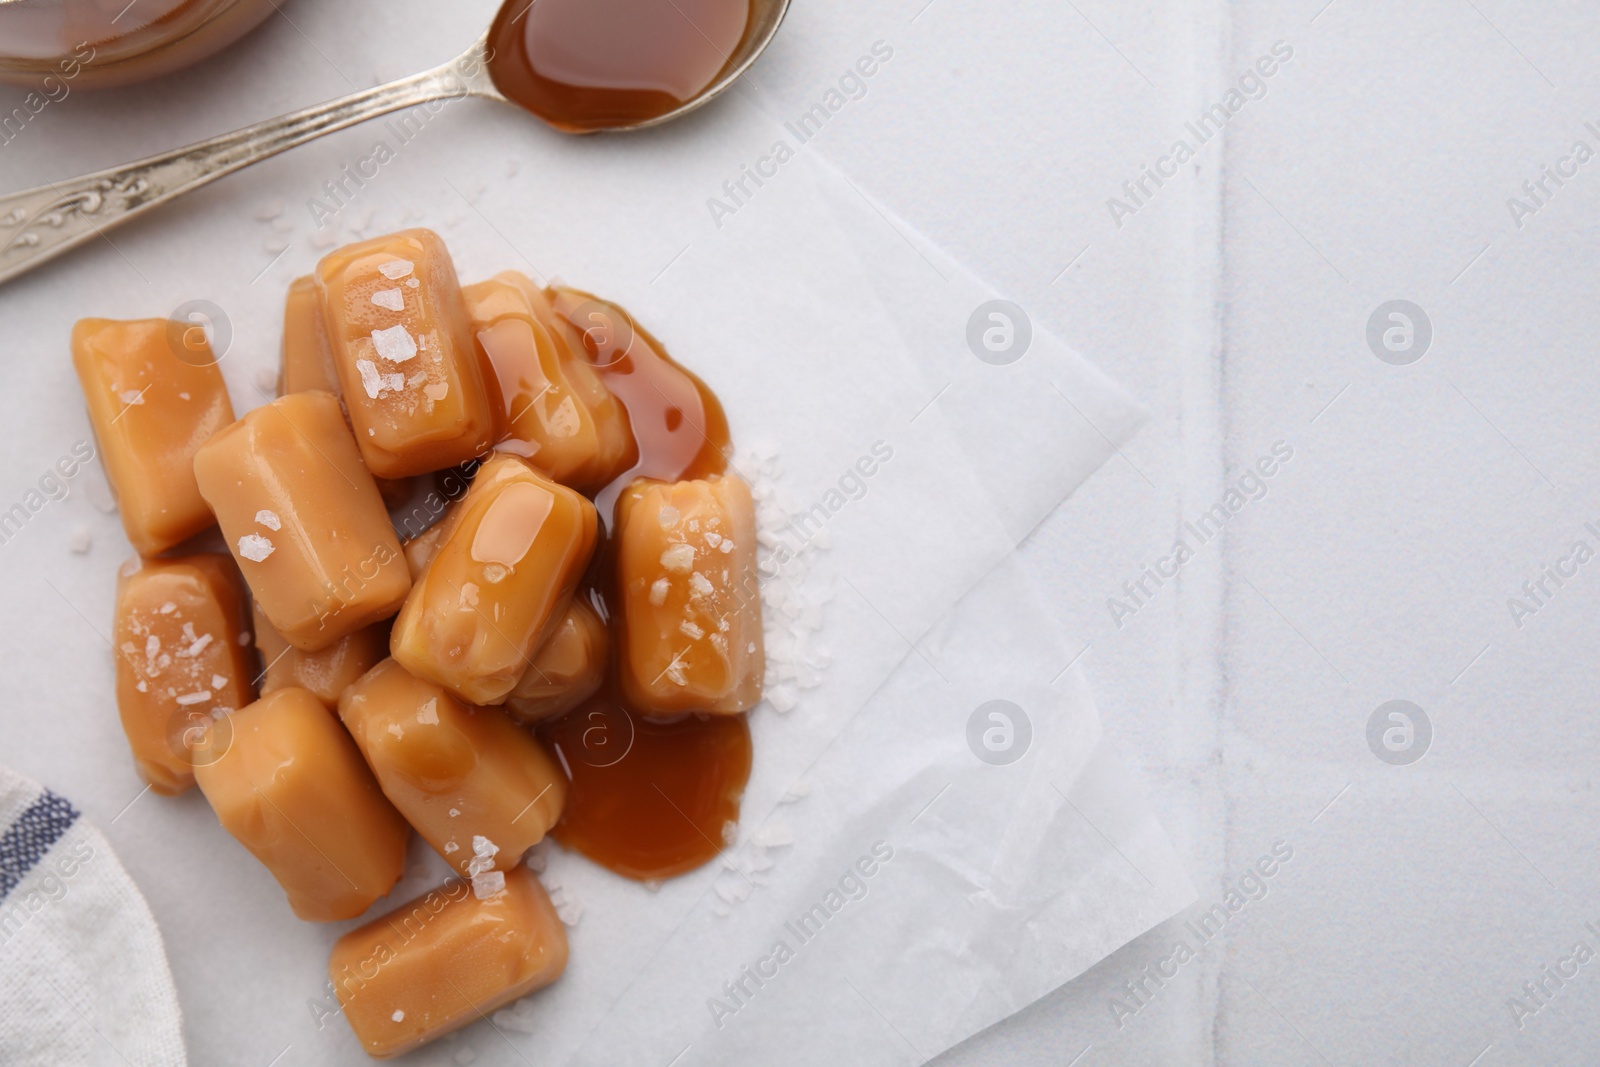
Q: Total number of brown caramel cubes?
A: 13